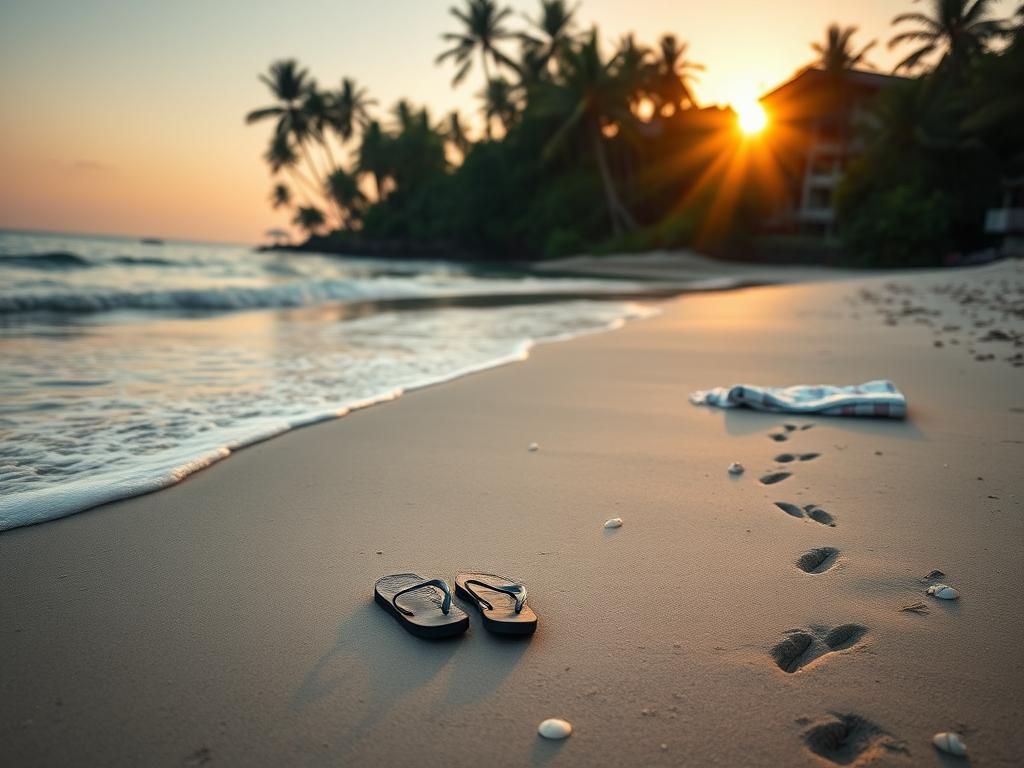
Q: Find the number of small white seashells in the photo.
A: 6